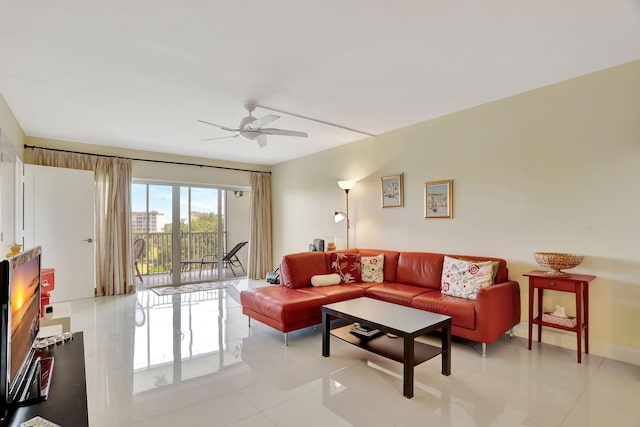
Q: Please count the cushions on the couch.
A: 5